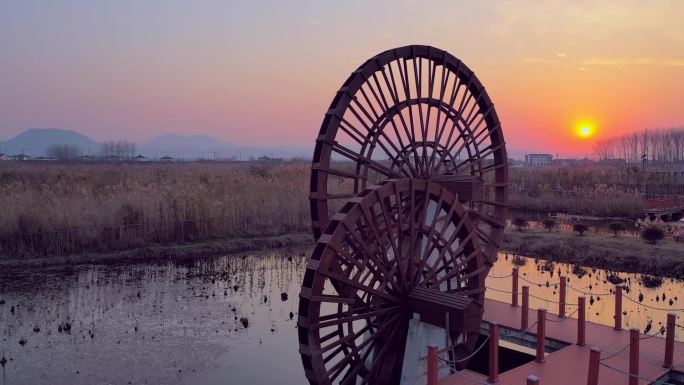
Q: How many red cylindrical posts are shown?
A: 12